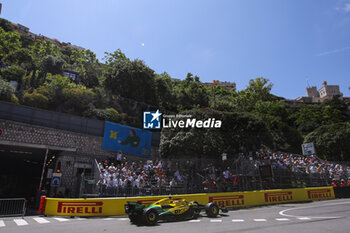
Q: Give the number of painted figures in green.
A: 1